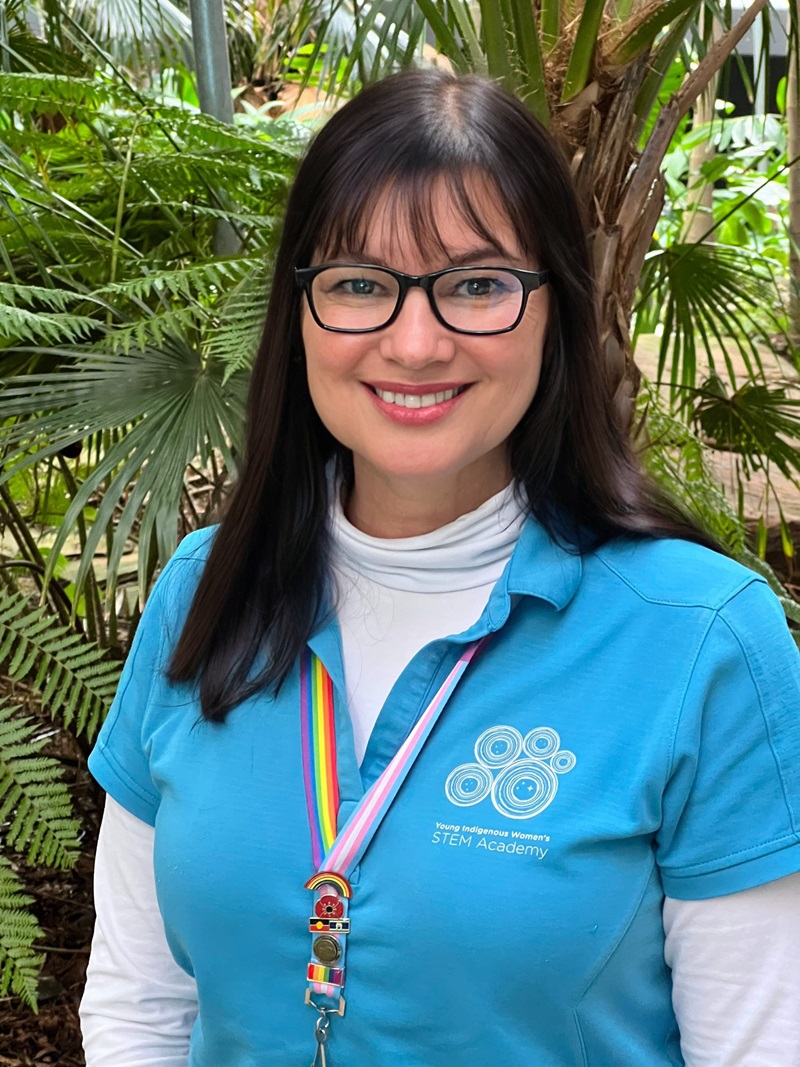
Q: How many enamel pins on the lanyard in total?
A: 5